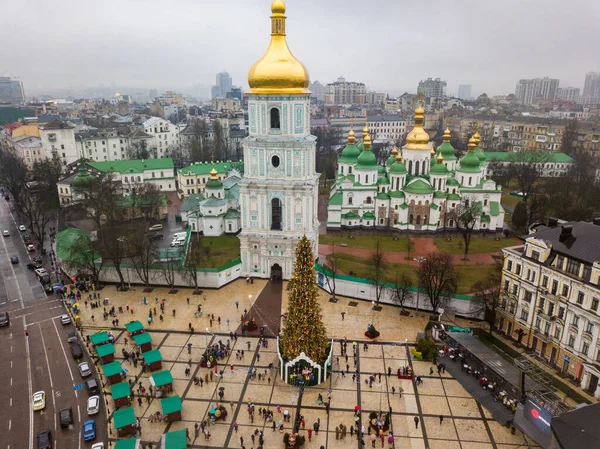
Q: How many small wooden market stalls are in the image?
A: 12